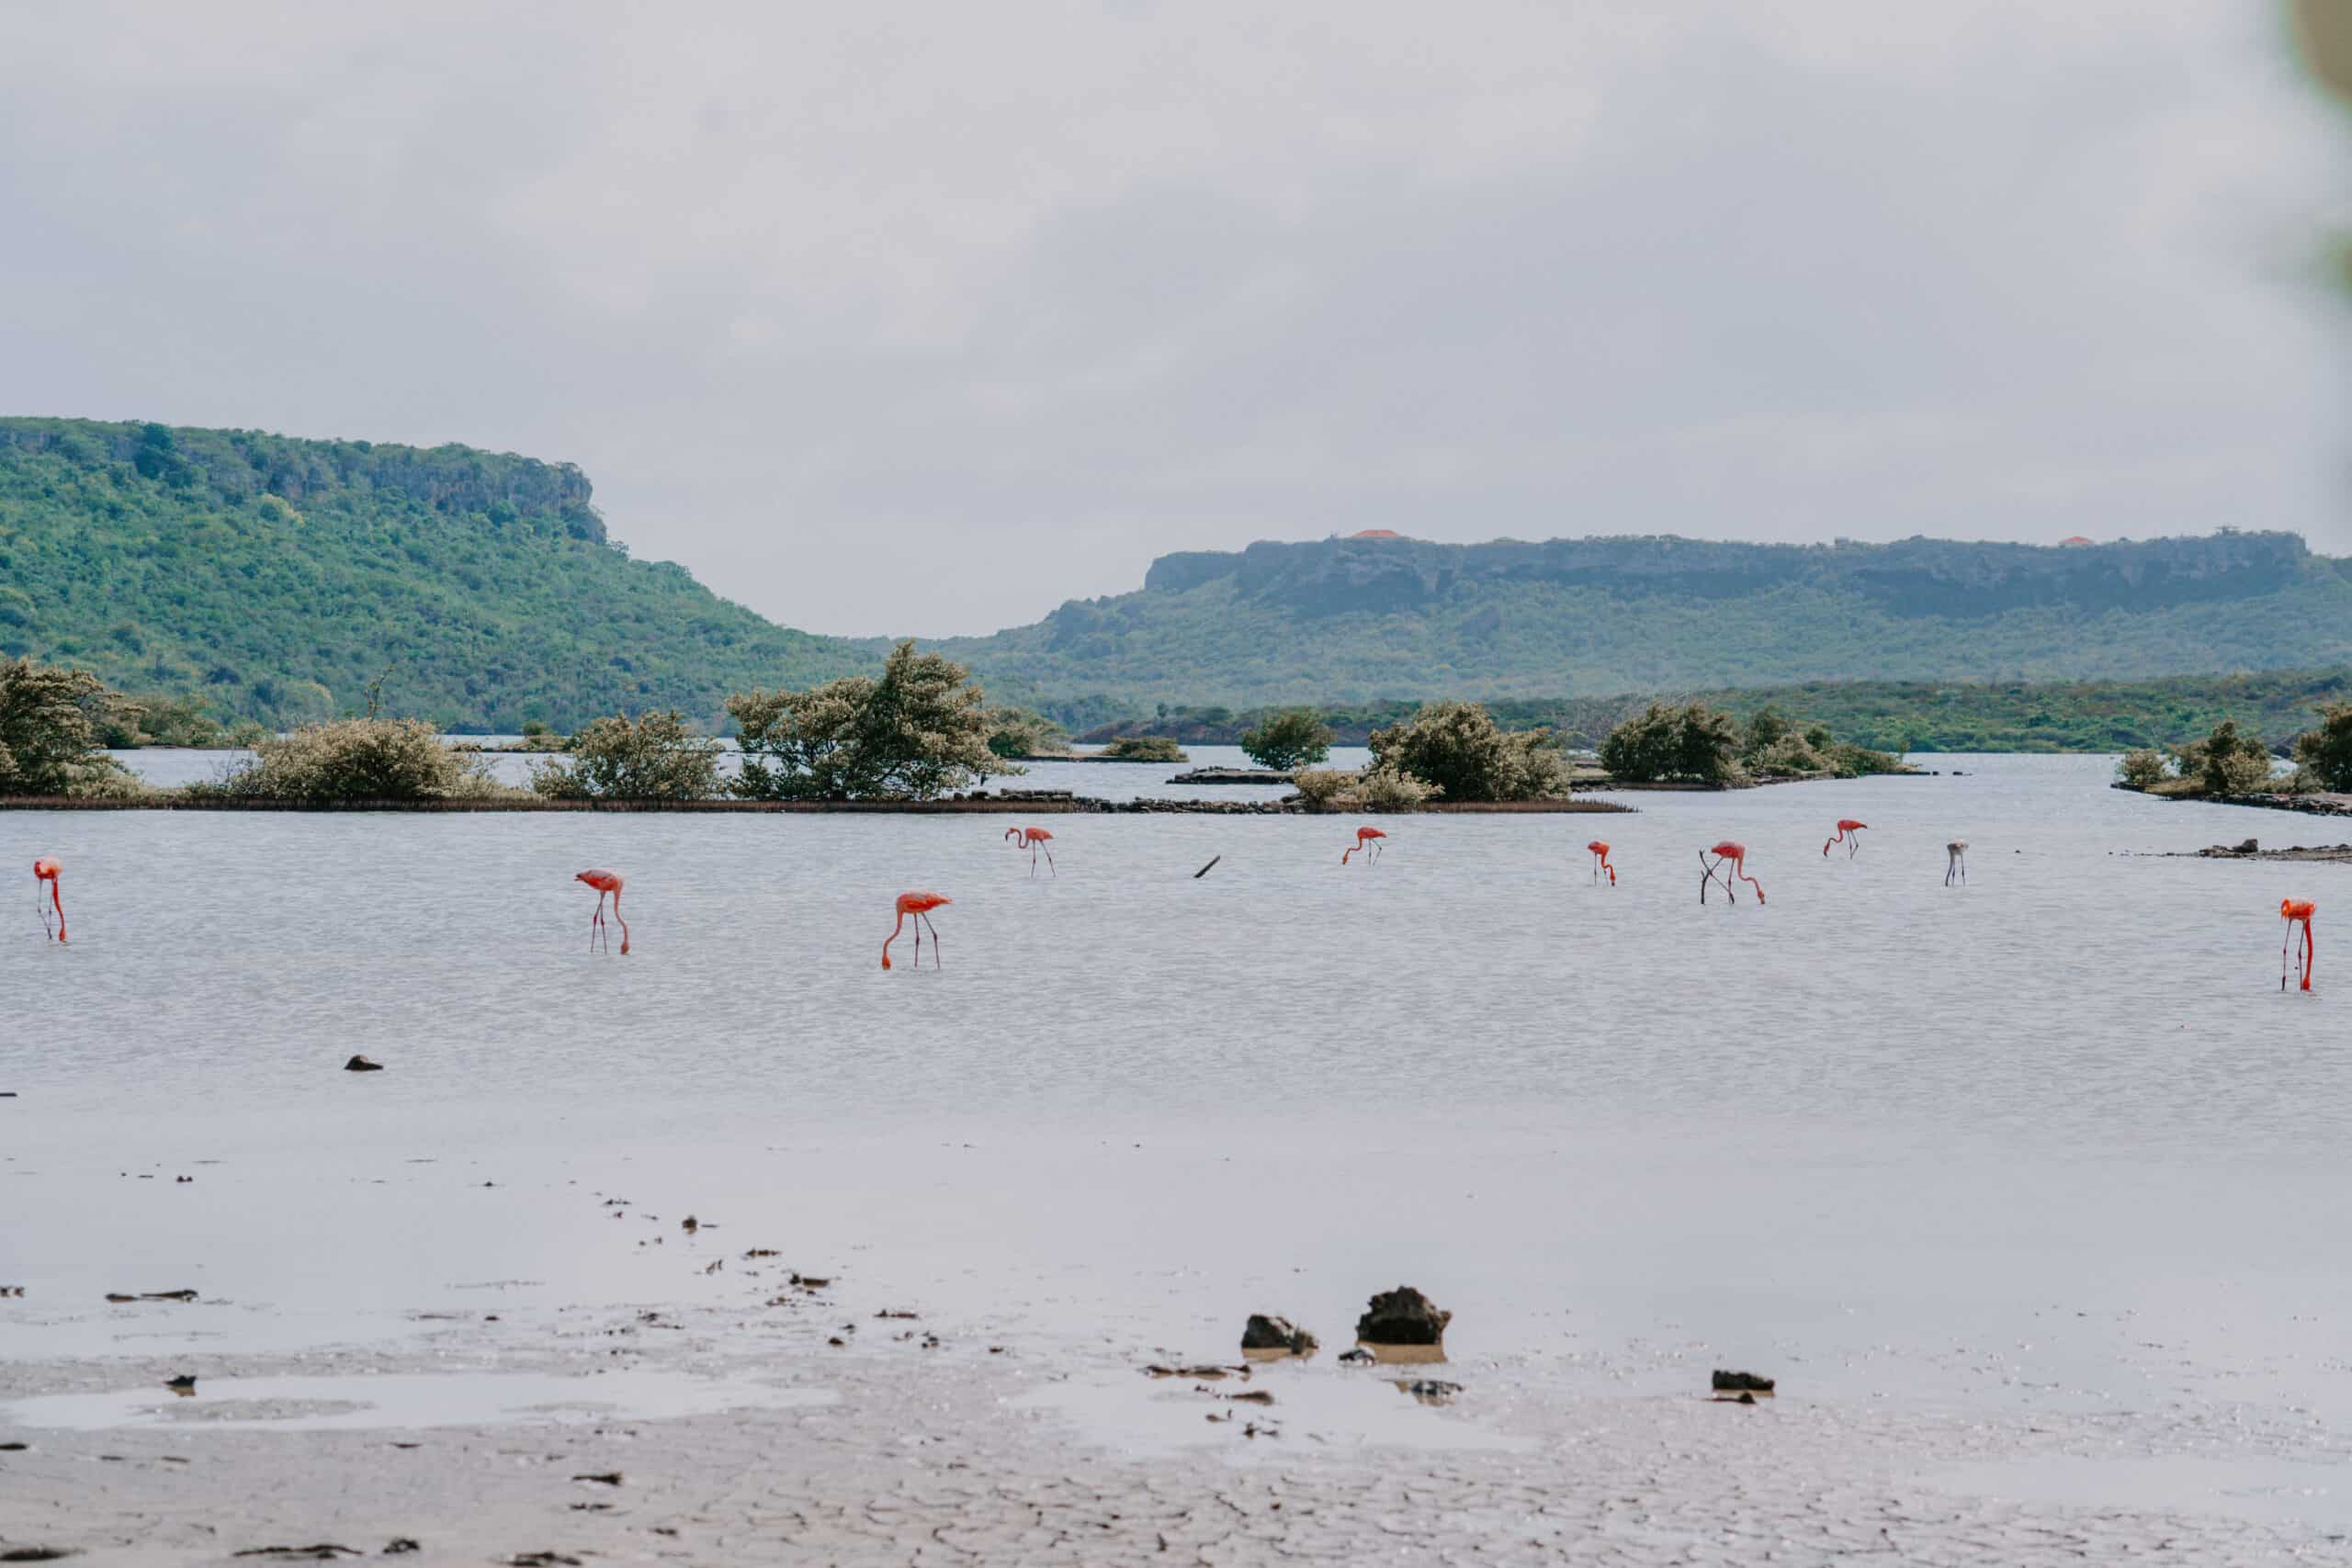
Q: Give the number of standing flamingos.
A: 10